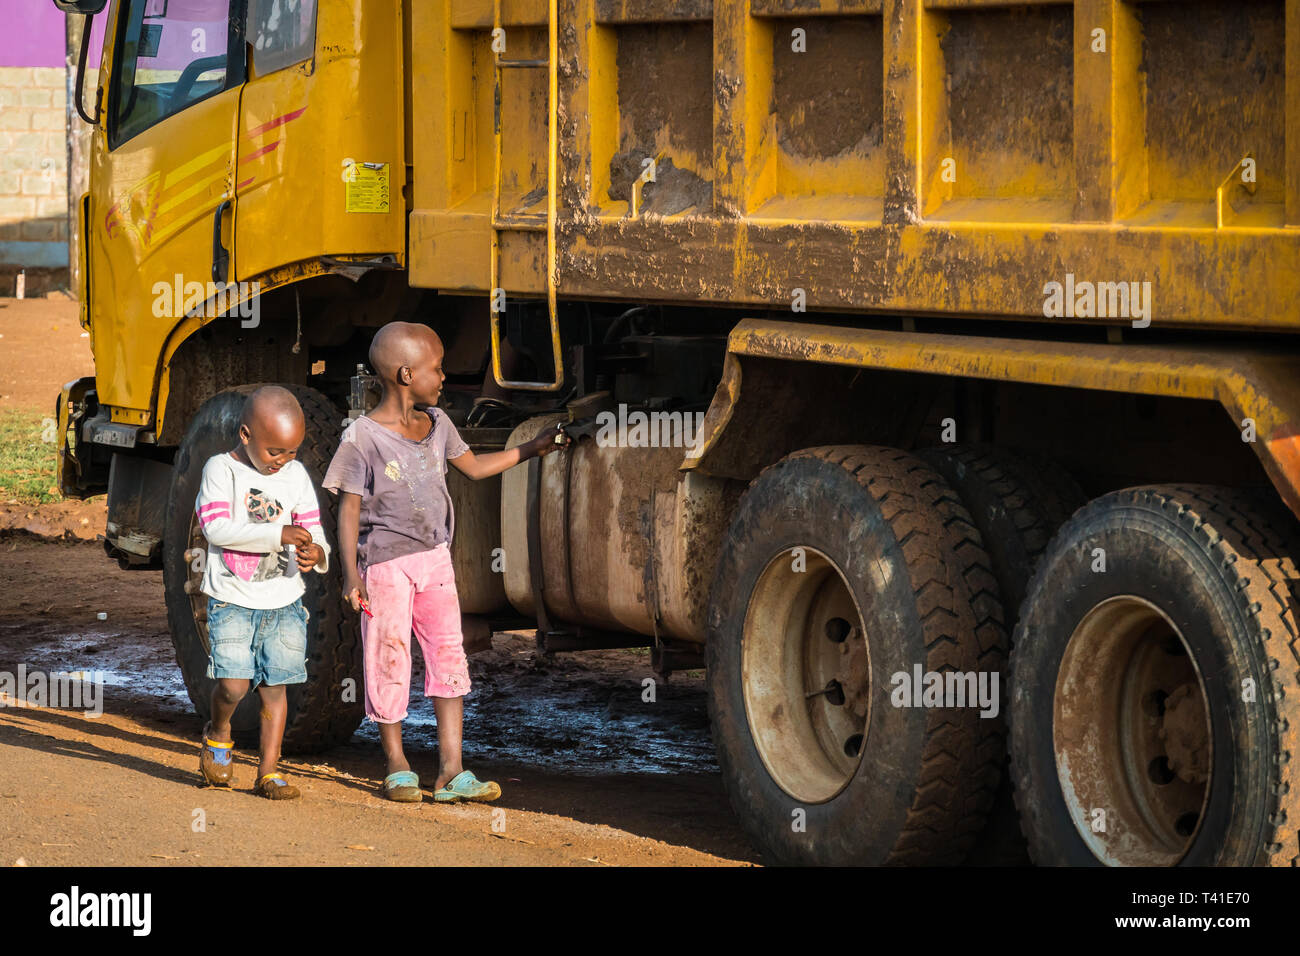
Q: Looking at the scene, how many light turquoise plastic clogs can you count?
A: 2